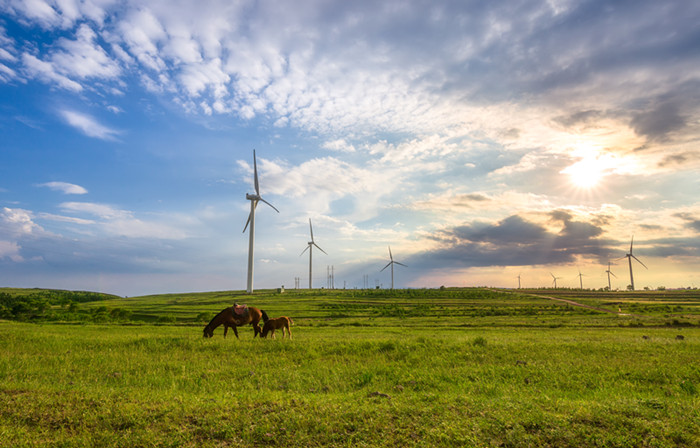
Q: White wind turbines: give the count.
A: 8